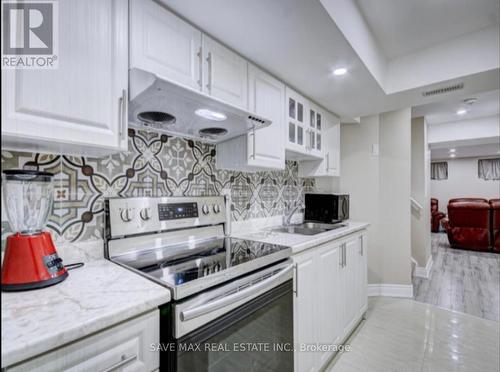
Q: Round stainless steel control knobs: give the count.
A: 4